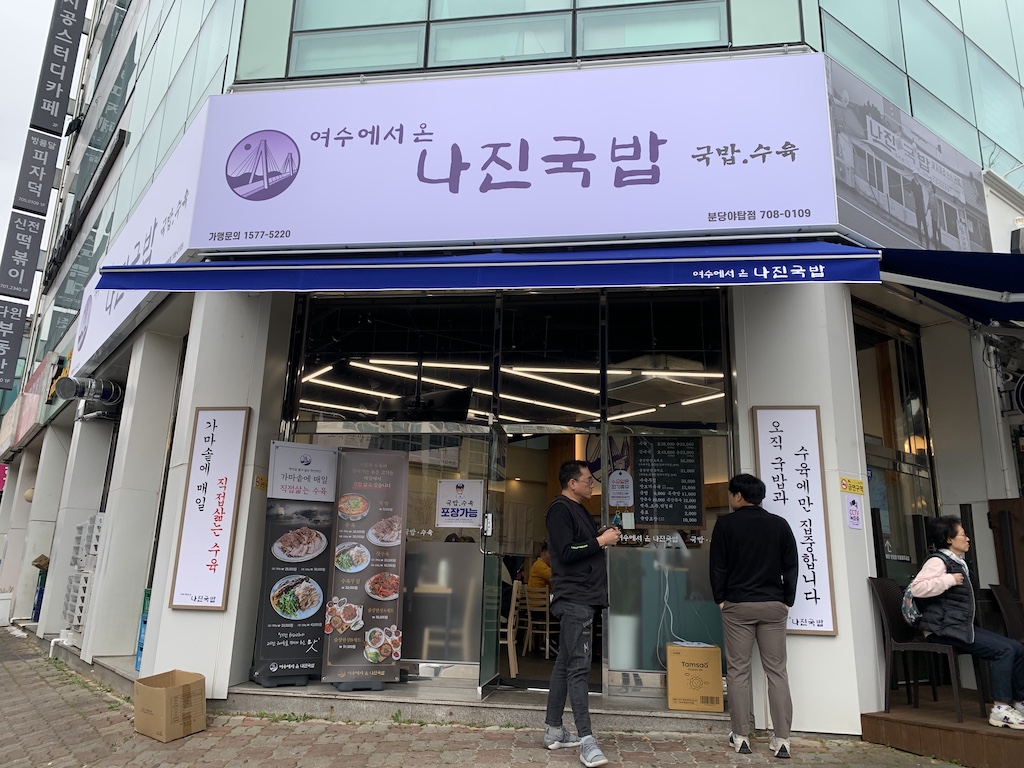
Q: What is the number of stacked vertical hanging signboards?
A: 4